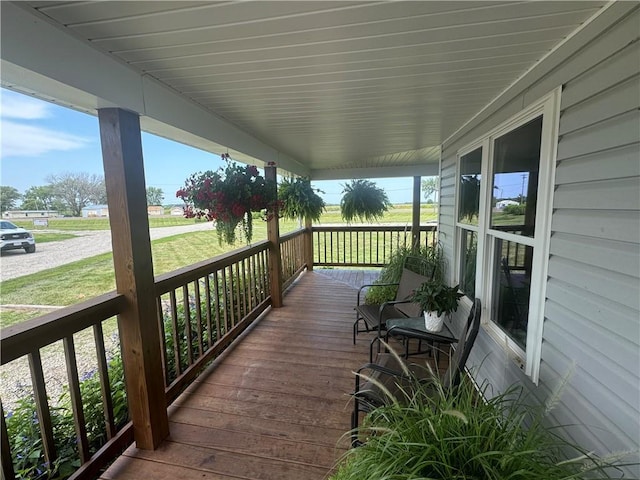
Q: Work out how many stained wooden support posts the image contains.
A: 4